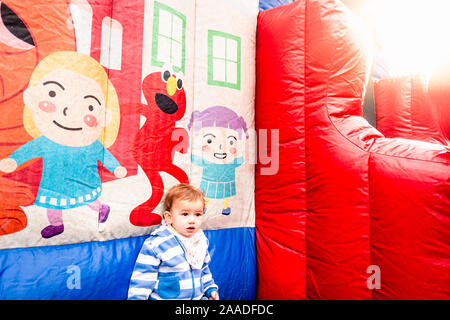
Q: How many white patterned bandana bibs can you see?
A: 1